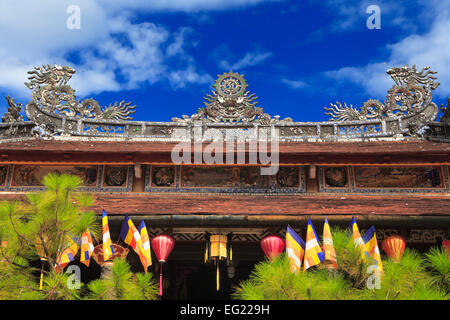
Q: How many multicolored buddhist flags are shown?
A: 10